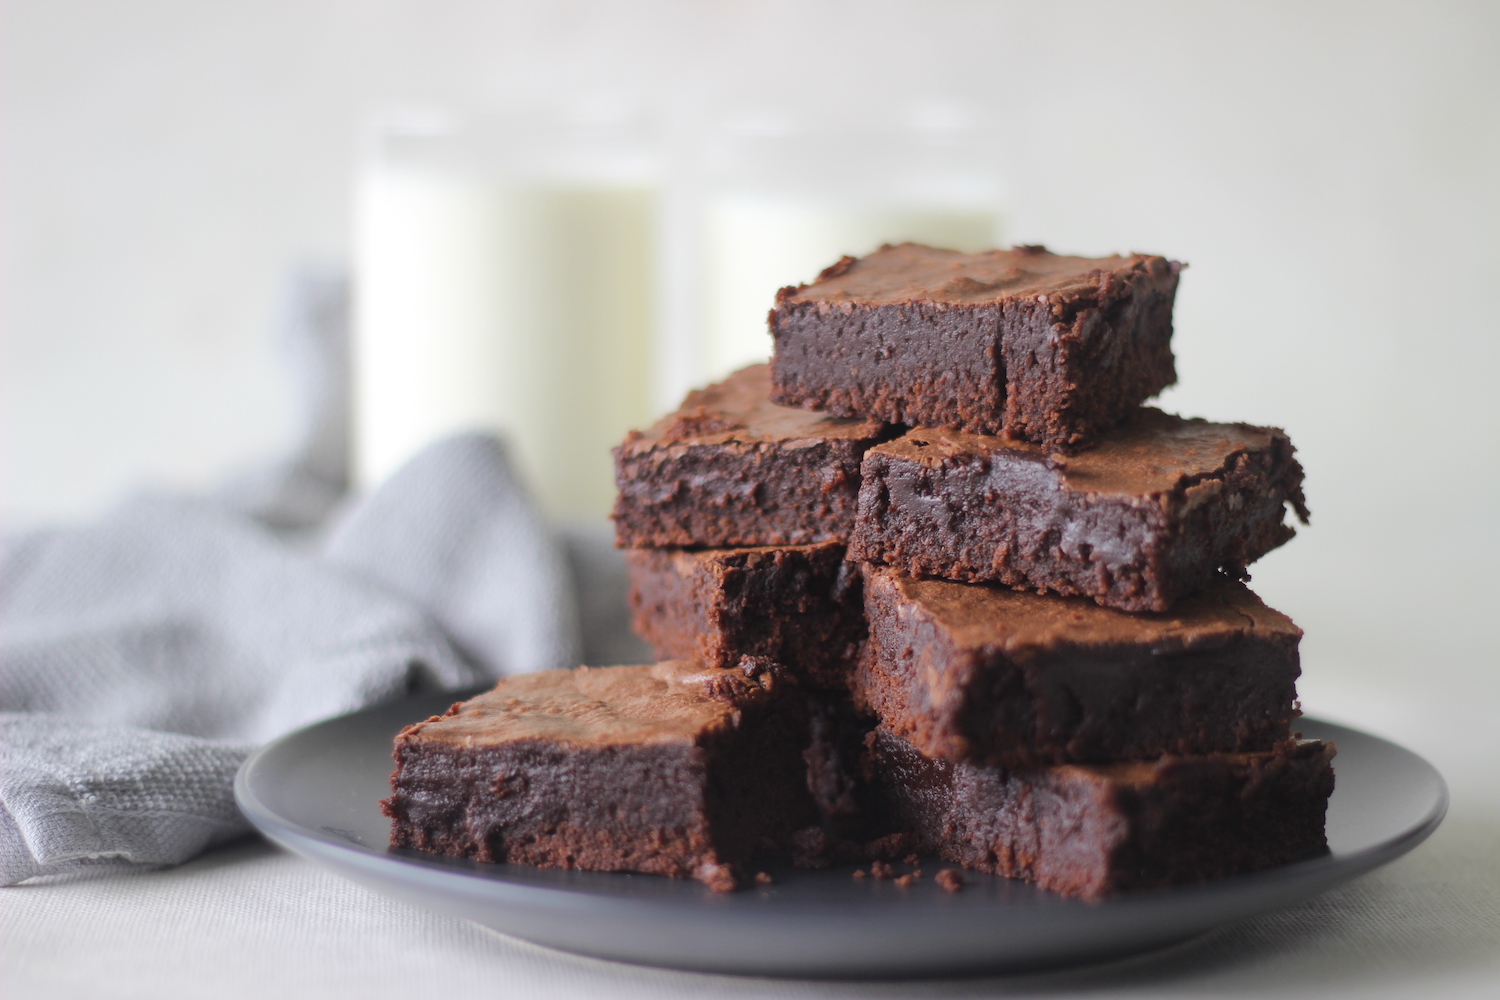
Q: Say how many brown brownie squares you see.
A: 7